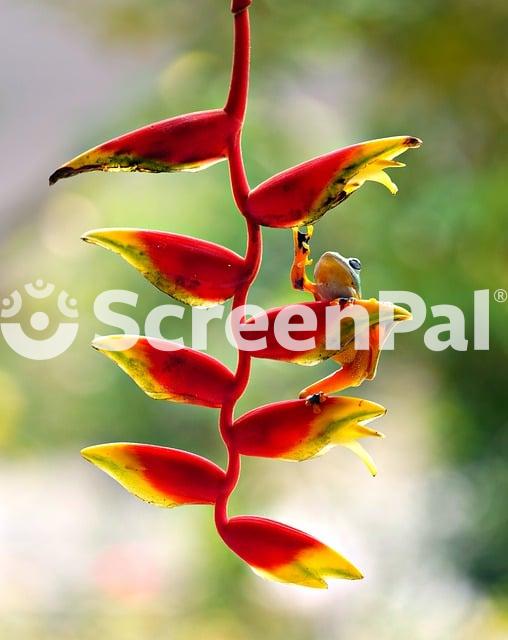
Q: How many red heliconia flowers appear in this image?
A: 8